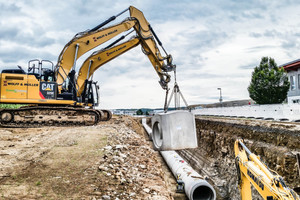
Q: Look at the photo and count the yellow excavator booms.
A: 3